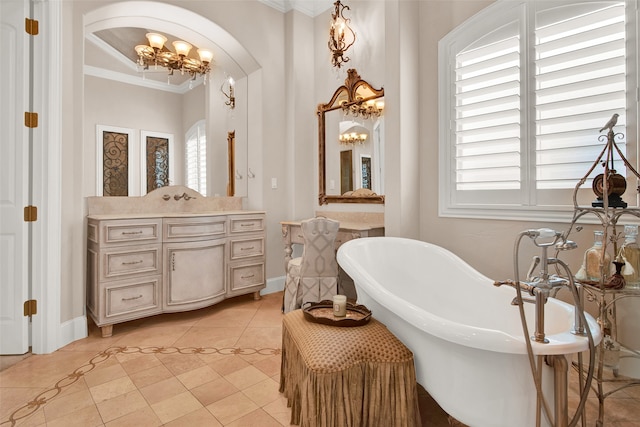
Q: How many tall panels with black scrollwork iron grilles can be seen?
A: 2